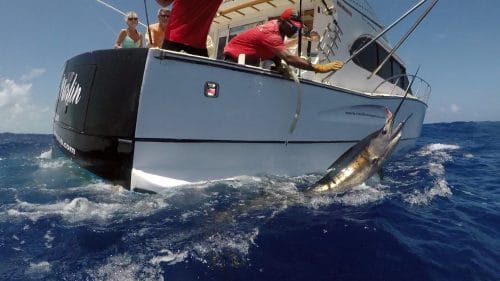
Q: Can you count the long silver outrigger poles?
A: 2